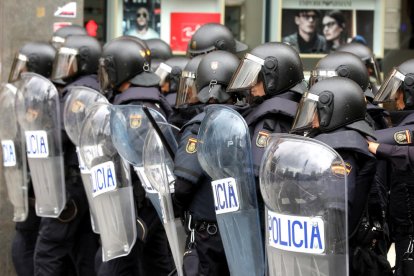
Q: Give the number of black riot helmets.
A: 14